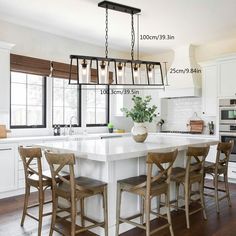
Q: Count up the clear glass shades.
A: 5